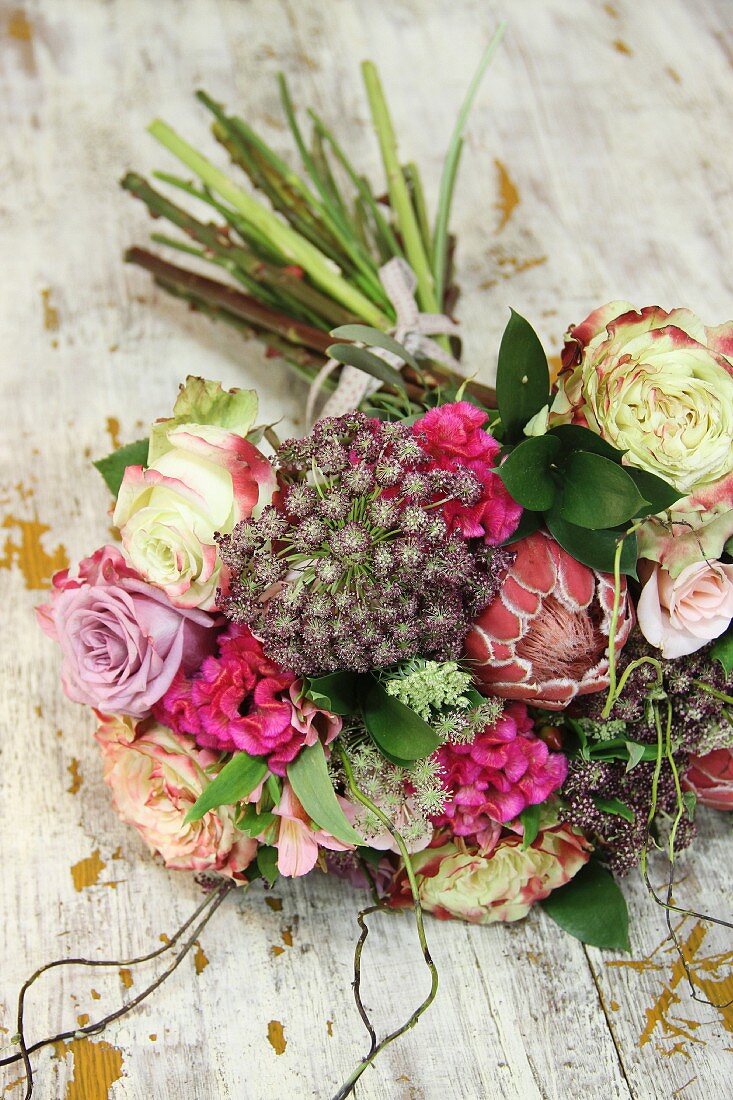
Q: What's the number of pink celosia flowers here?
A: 3